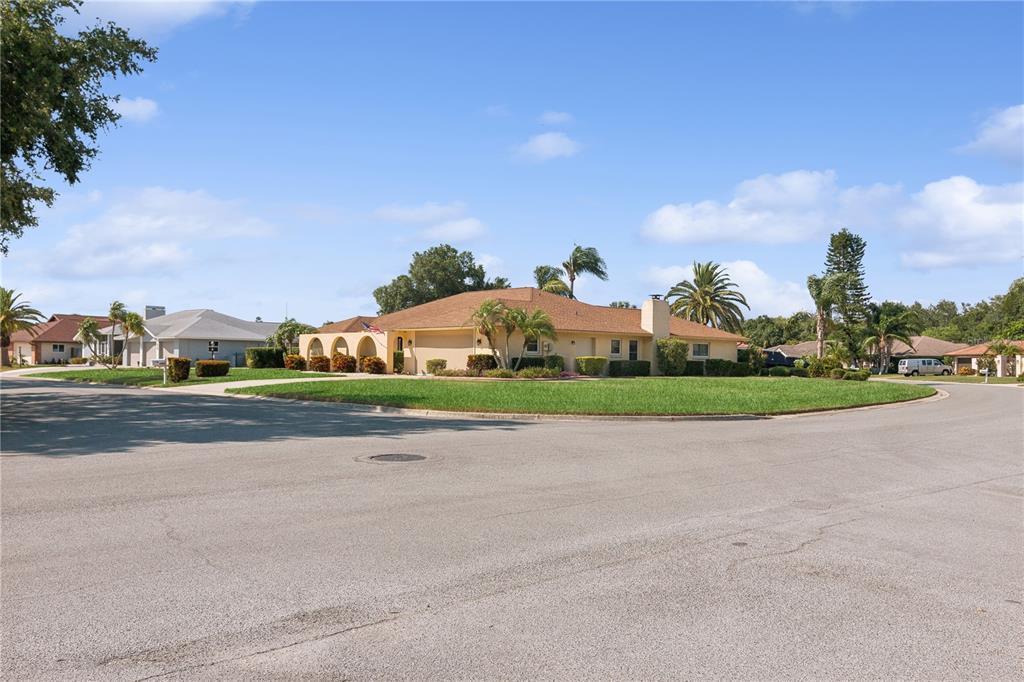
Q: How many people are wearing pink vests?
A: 0